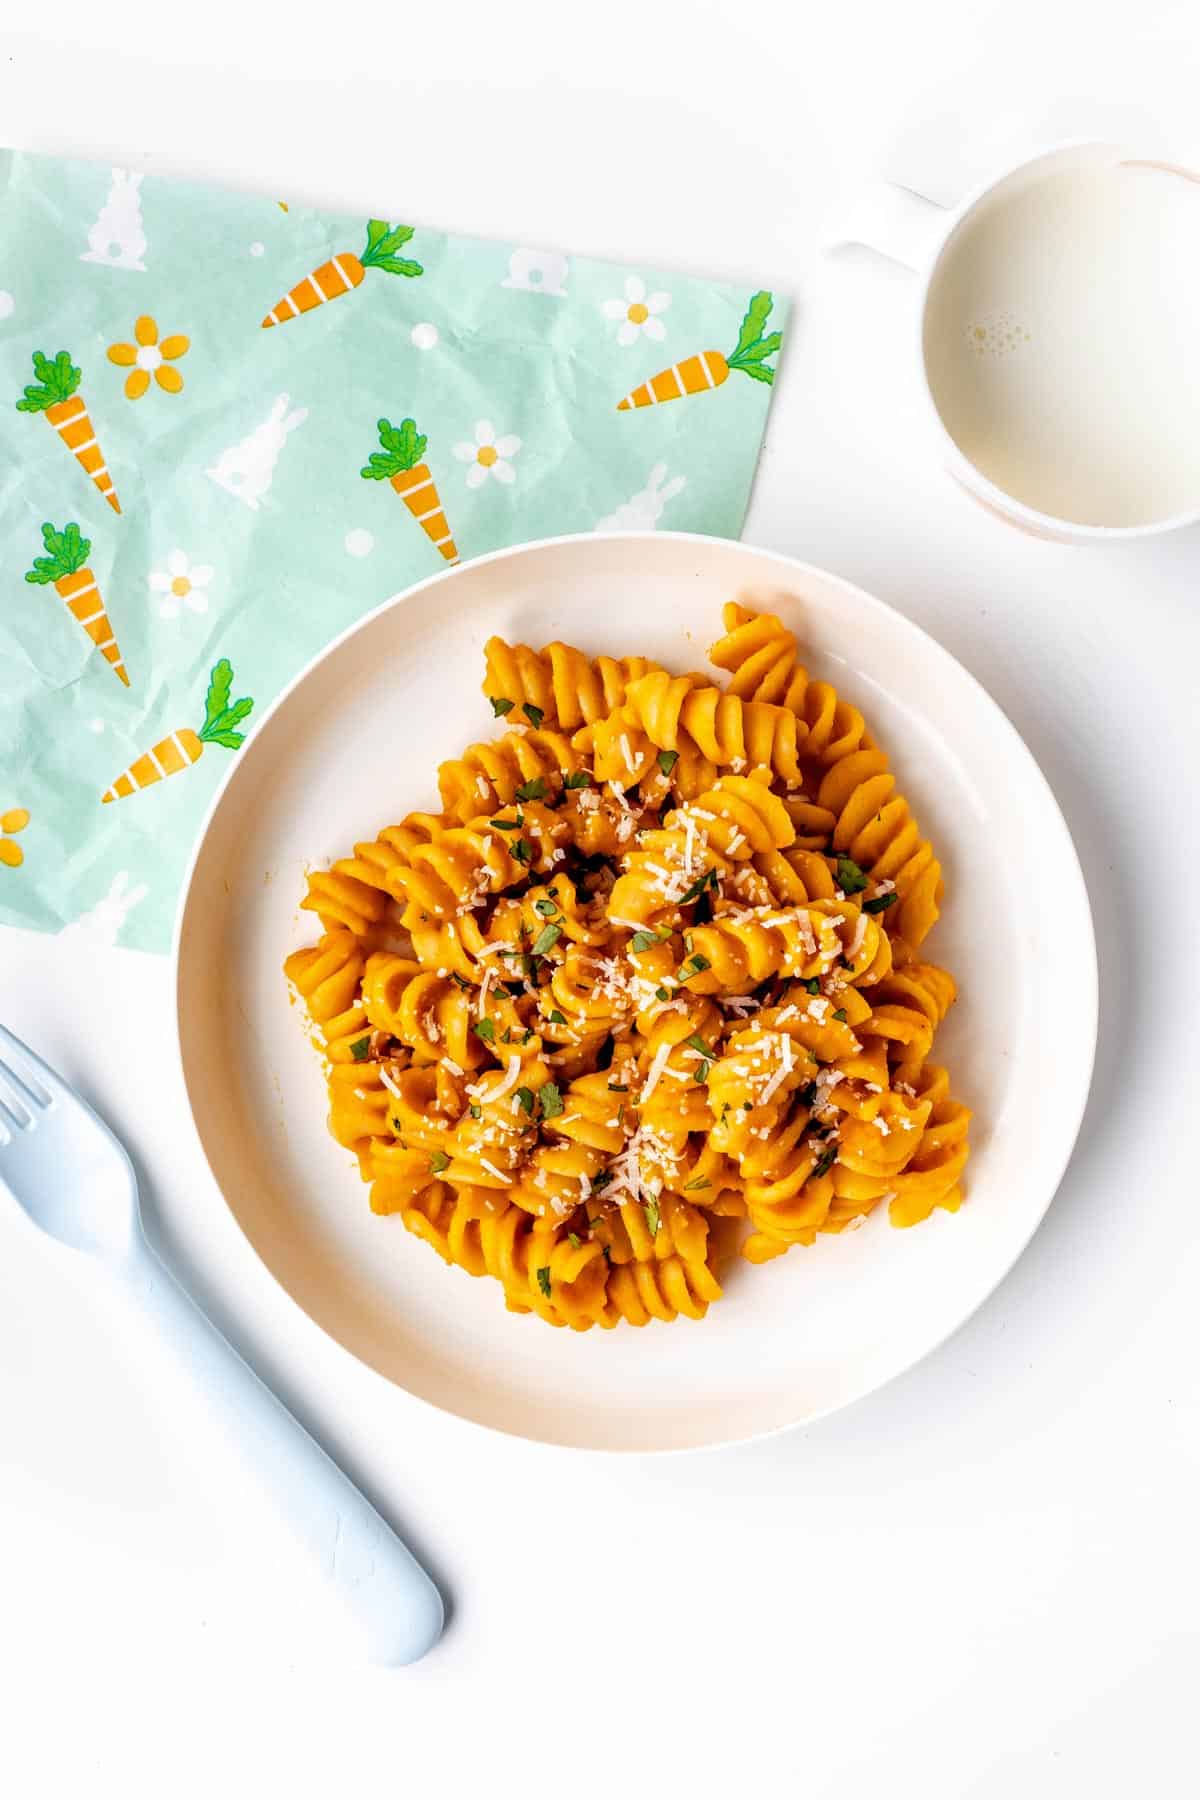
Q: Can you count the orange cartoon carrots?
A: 6